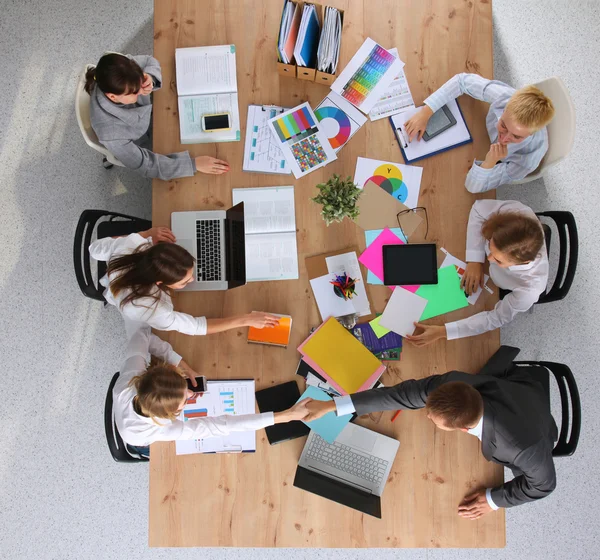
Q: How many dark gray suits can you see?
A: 1